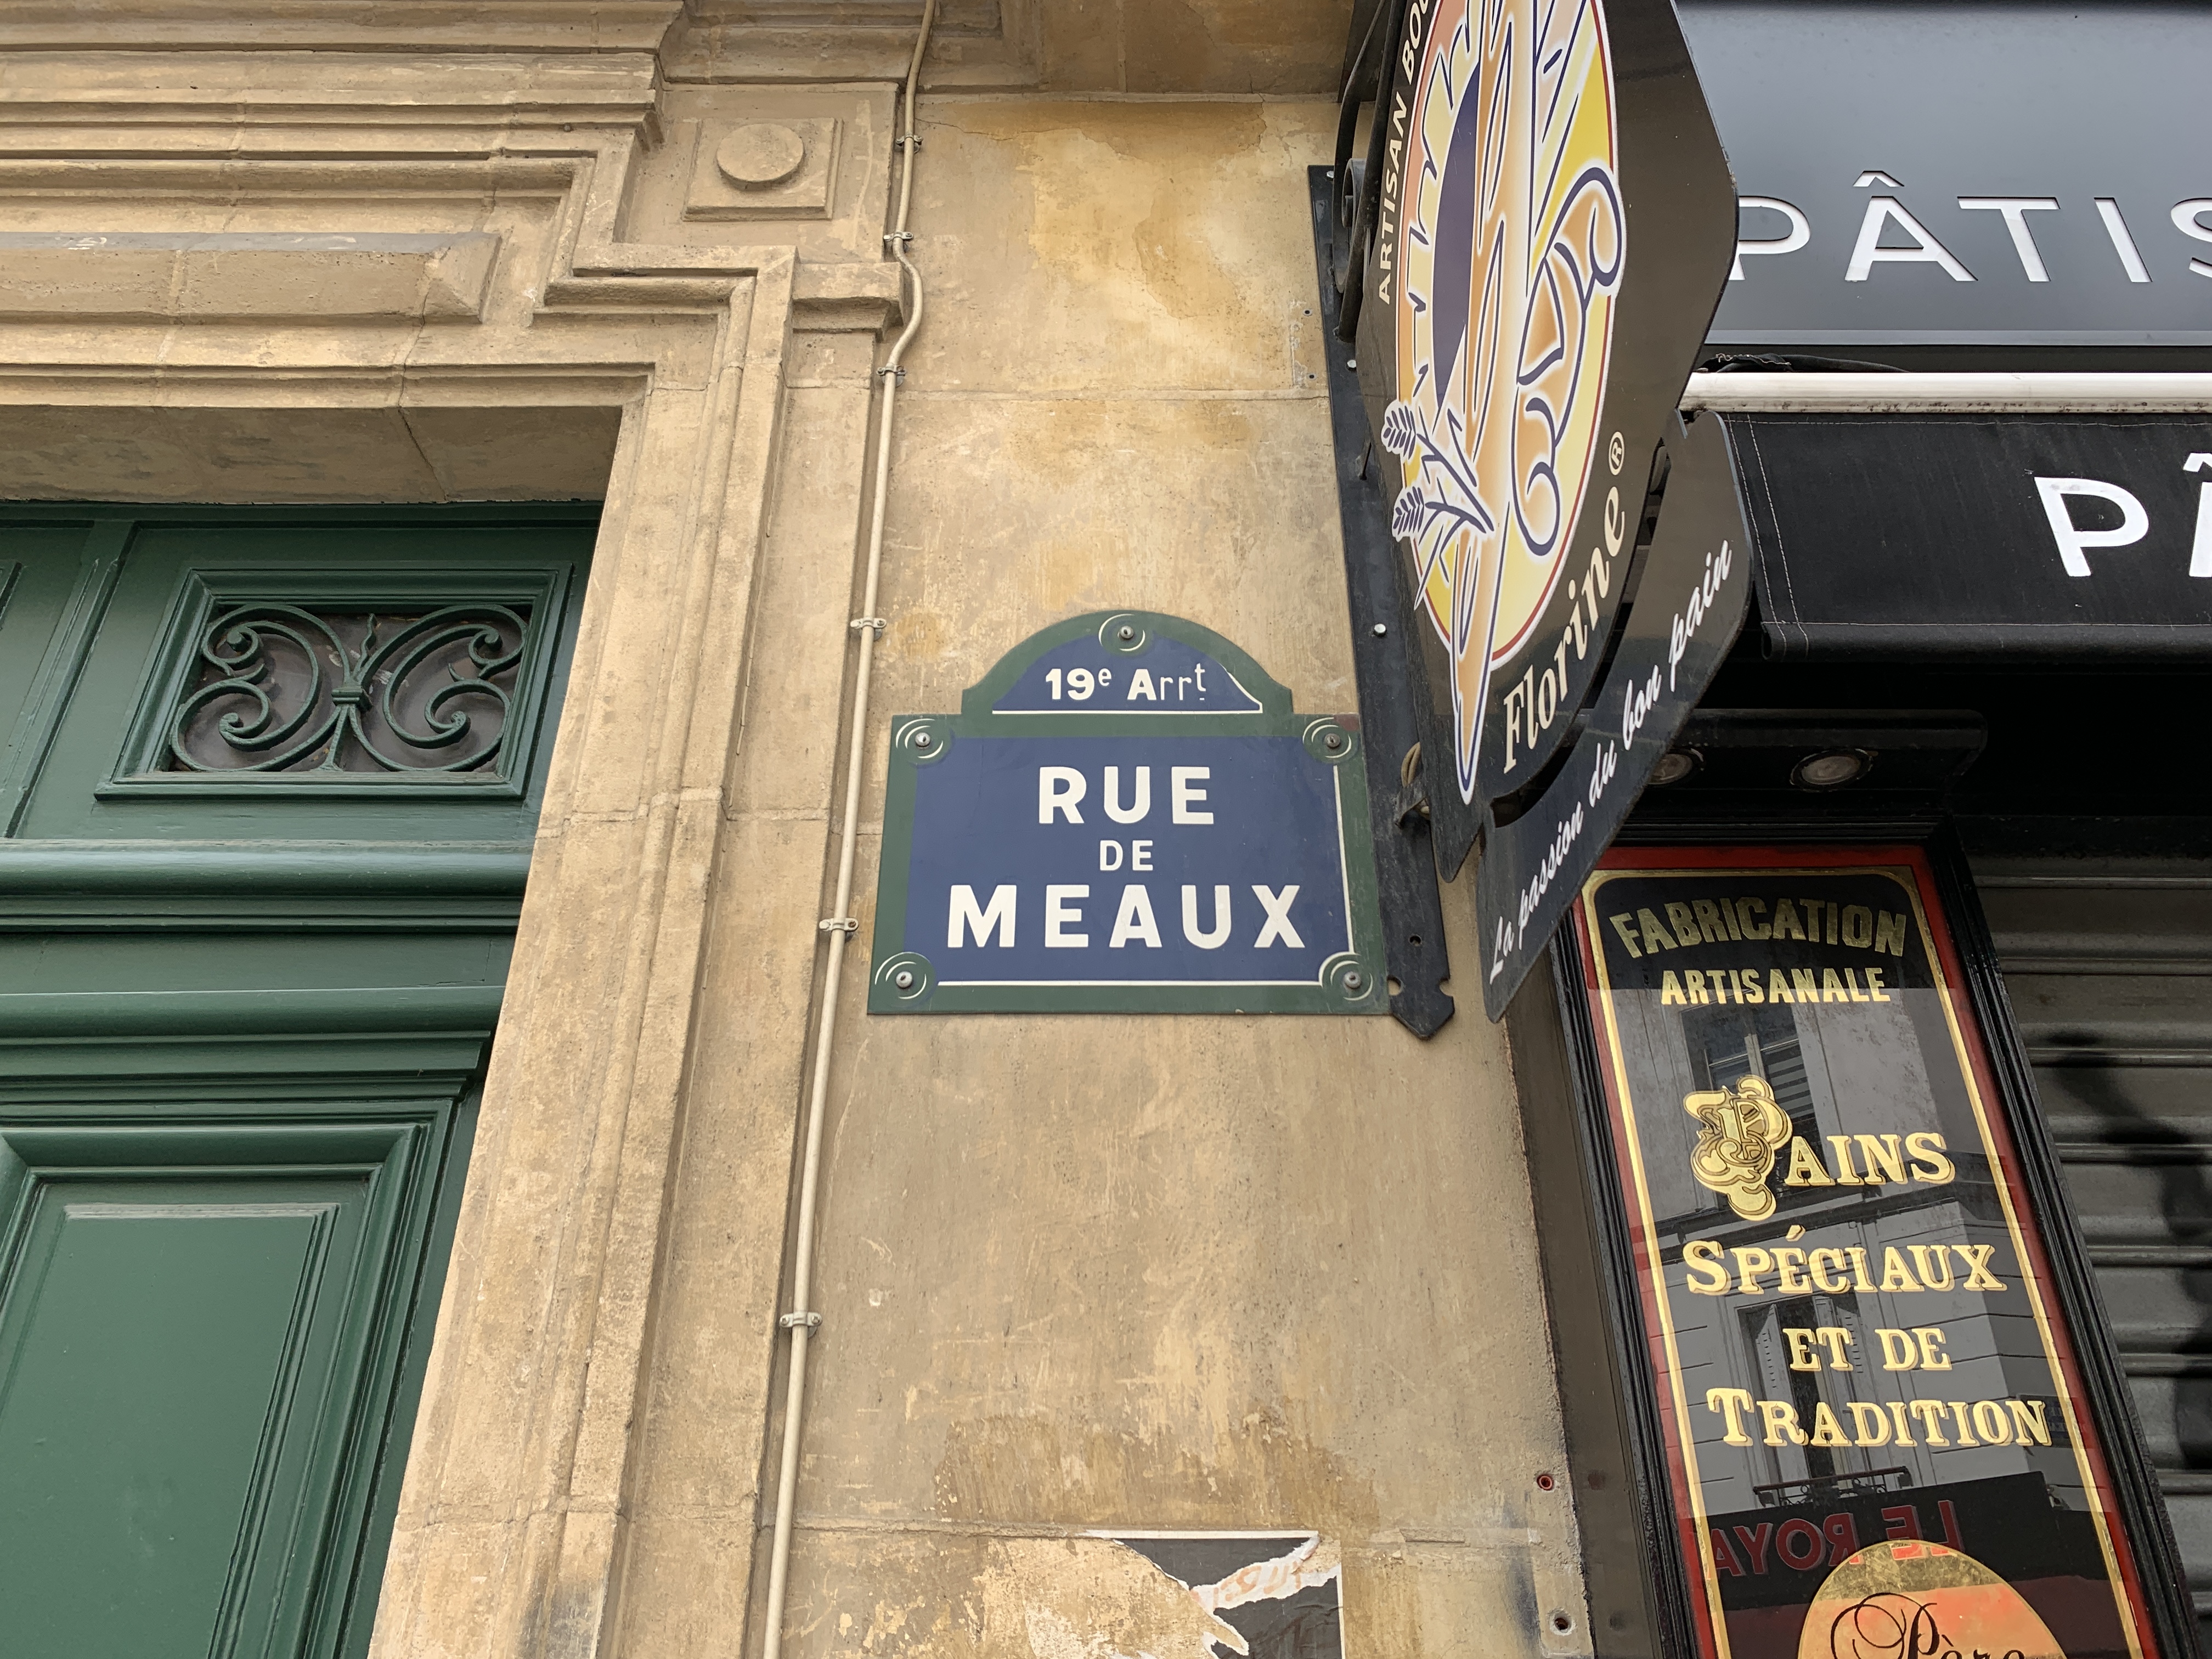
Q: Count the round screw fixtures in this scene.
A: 5